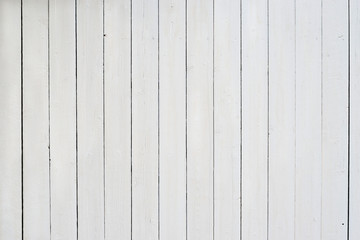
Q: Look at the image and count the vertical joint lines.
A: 13